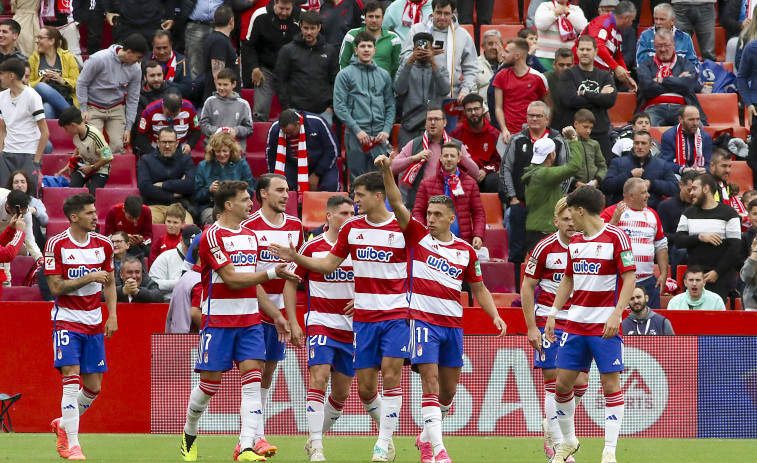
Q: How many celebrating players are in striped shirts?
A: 8